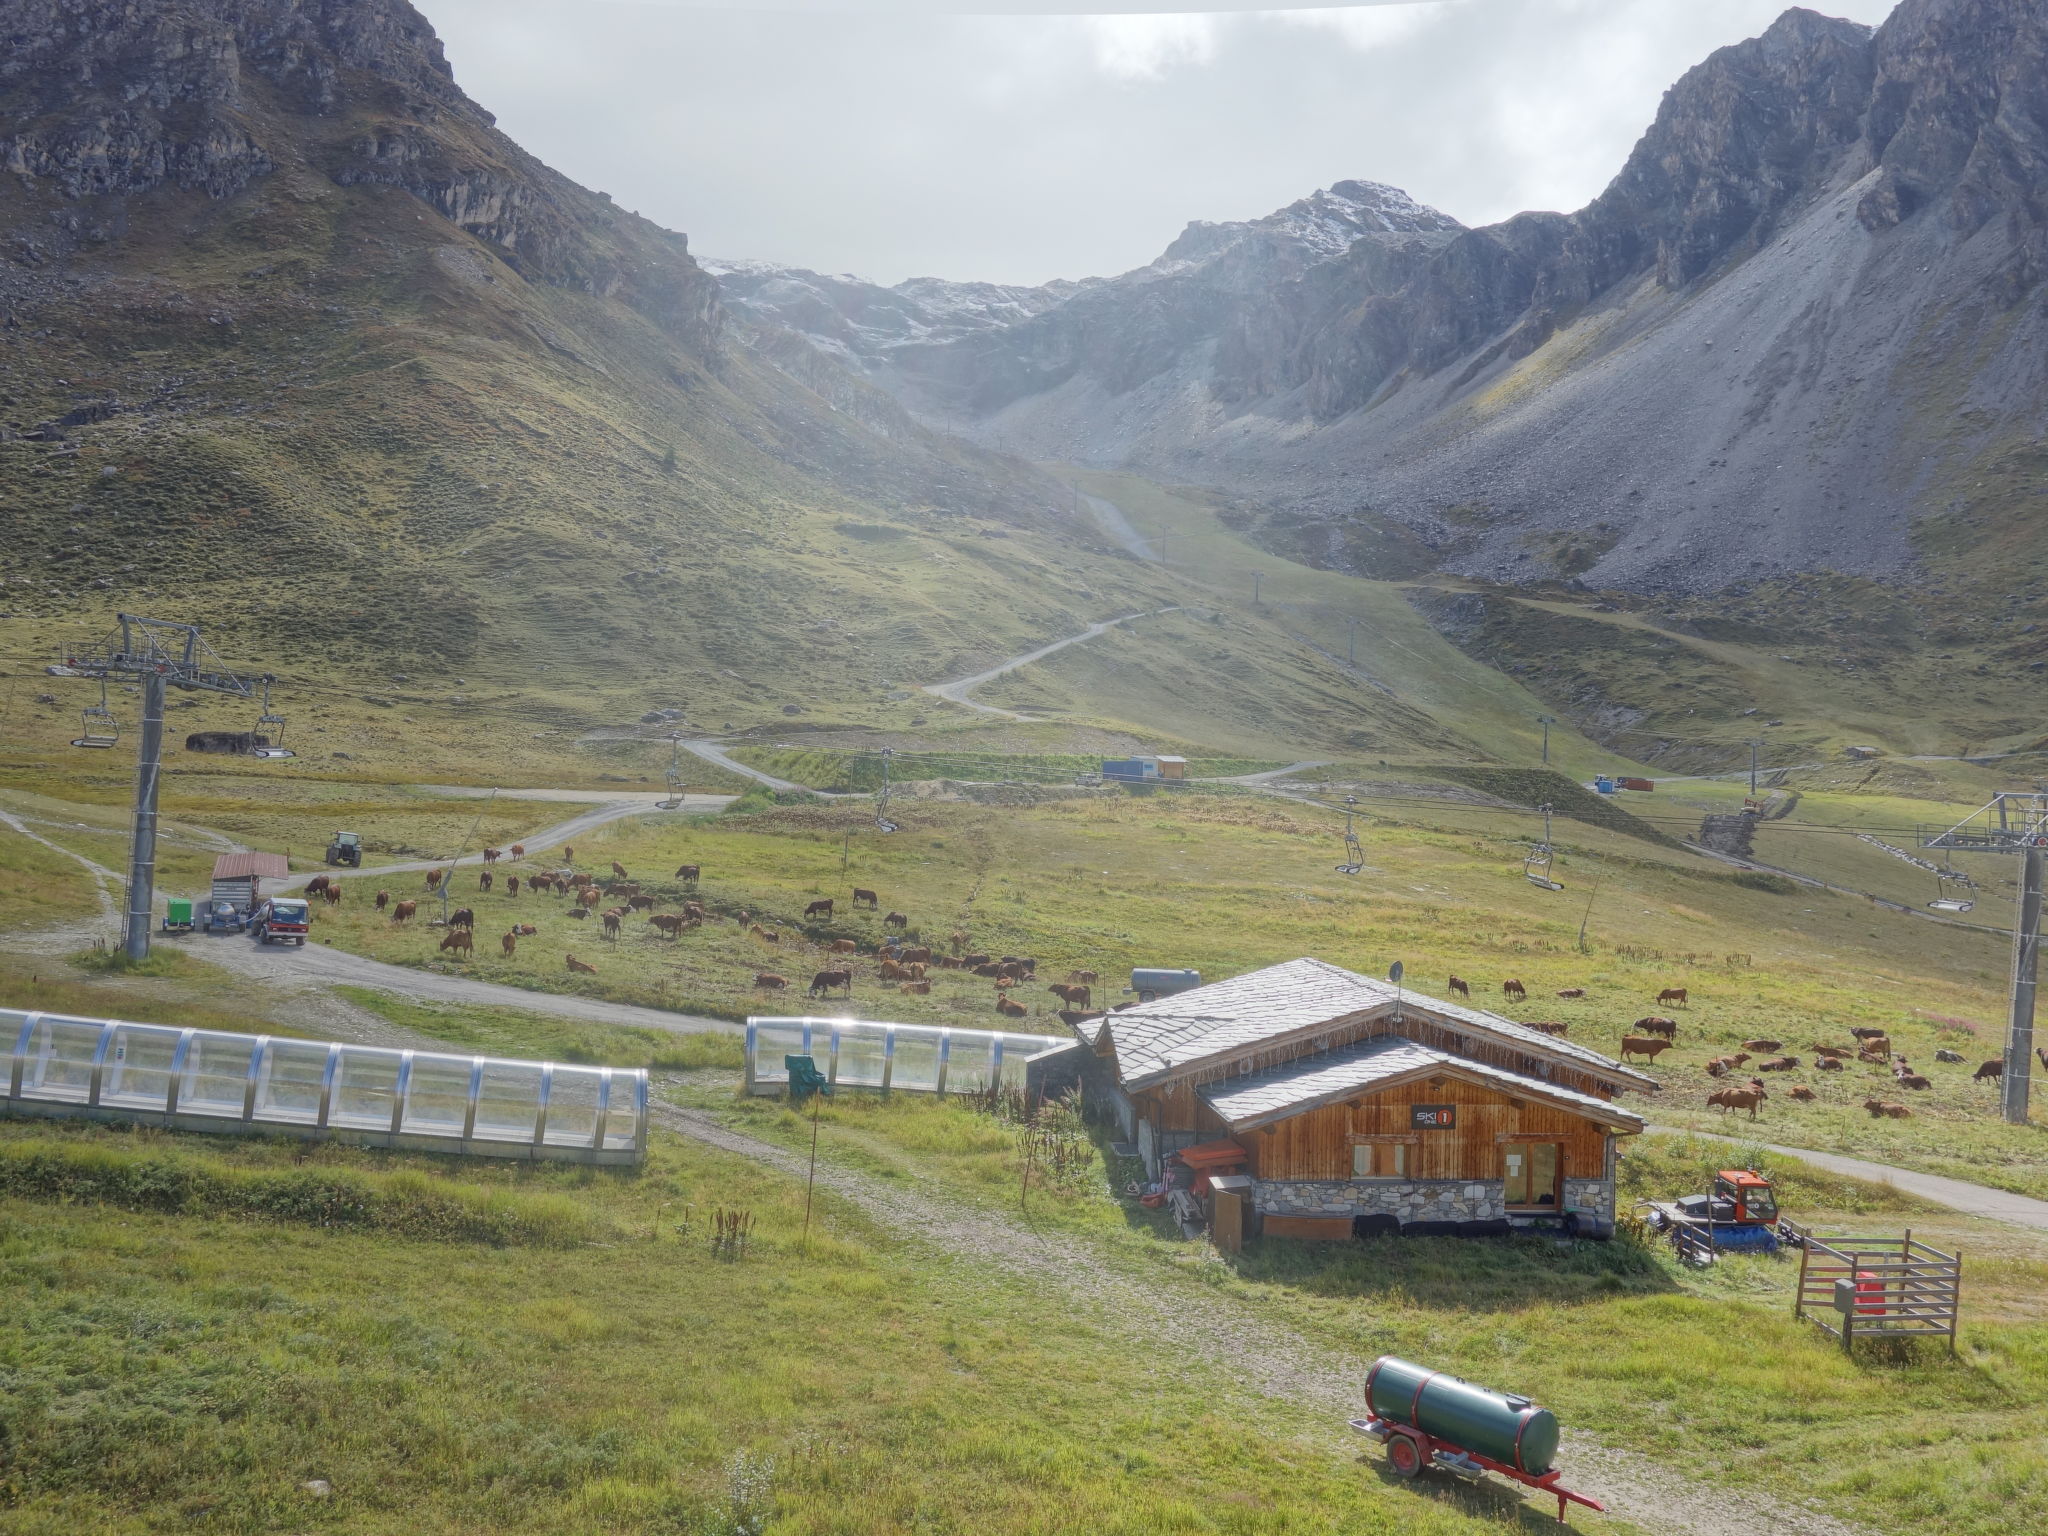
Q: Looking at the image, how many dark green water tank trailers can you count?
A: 1